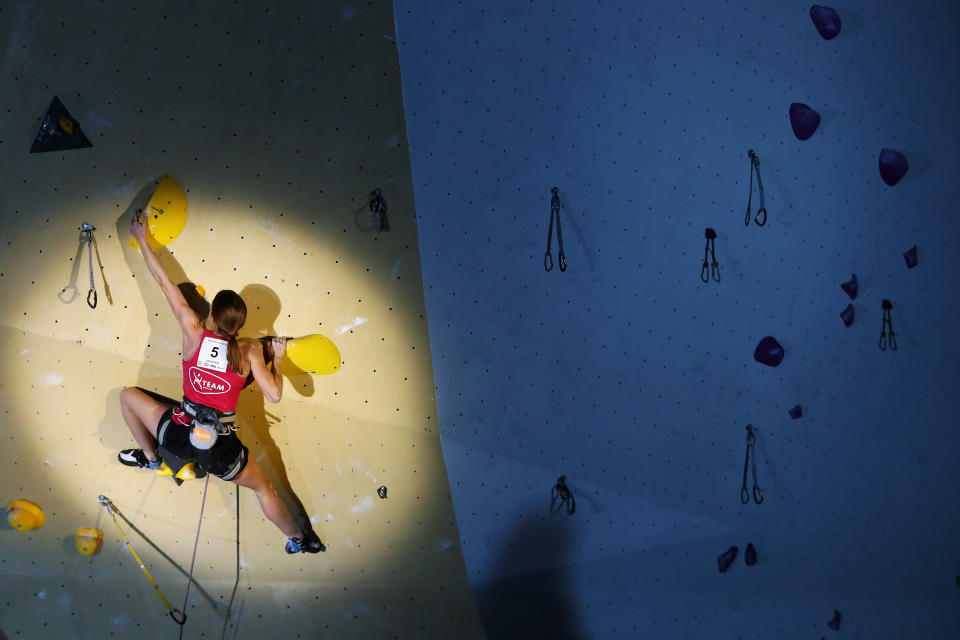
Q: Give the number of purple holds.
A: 11